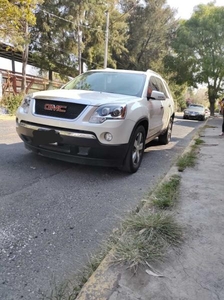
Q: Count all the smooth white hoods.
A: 1